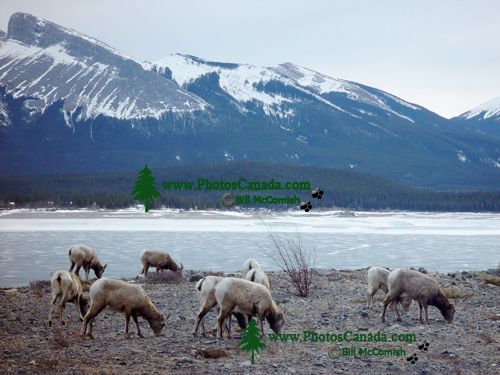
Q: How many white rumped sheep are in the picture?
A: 10